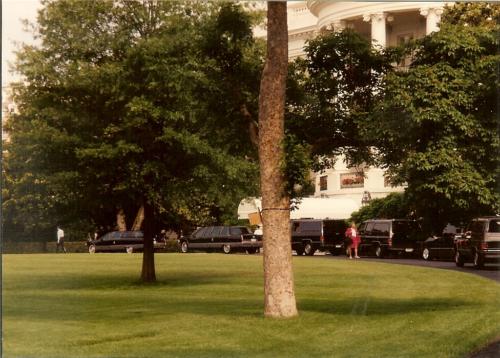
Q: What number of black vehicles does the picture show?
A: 6